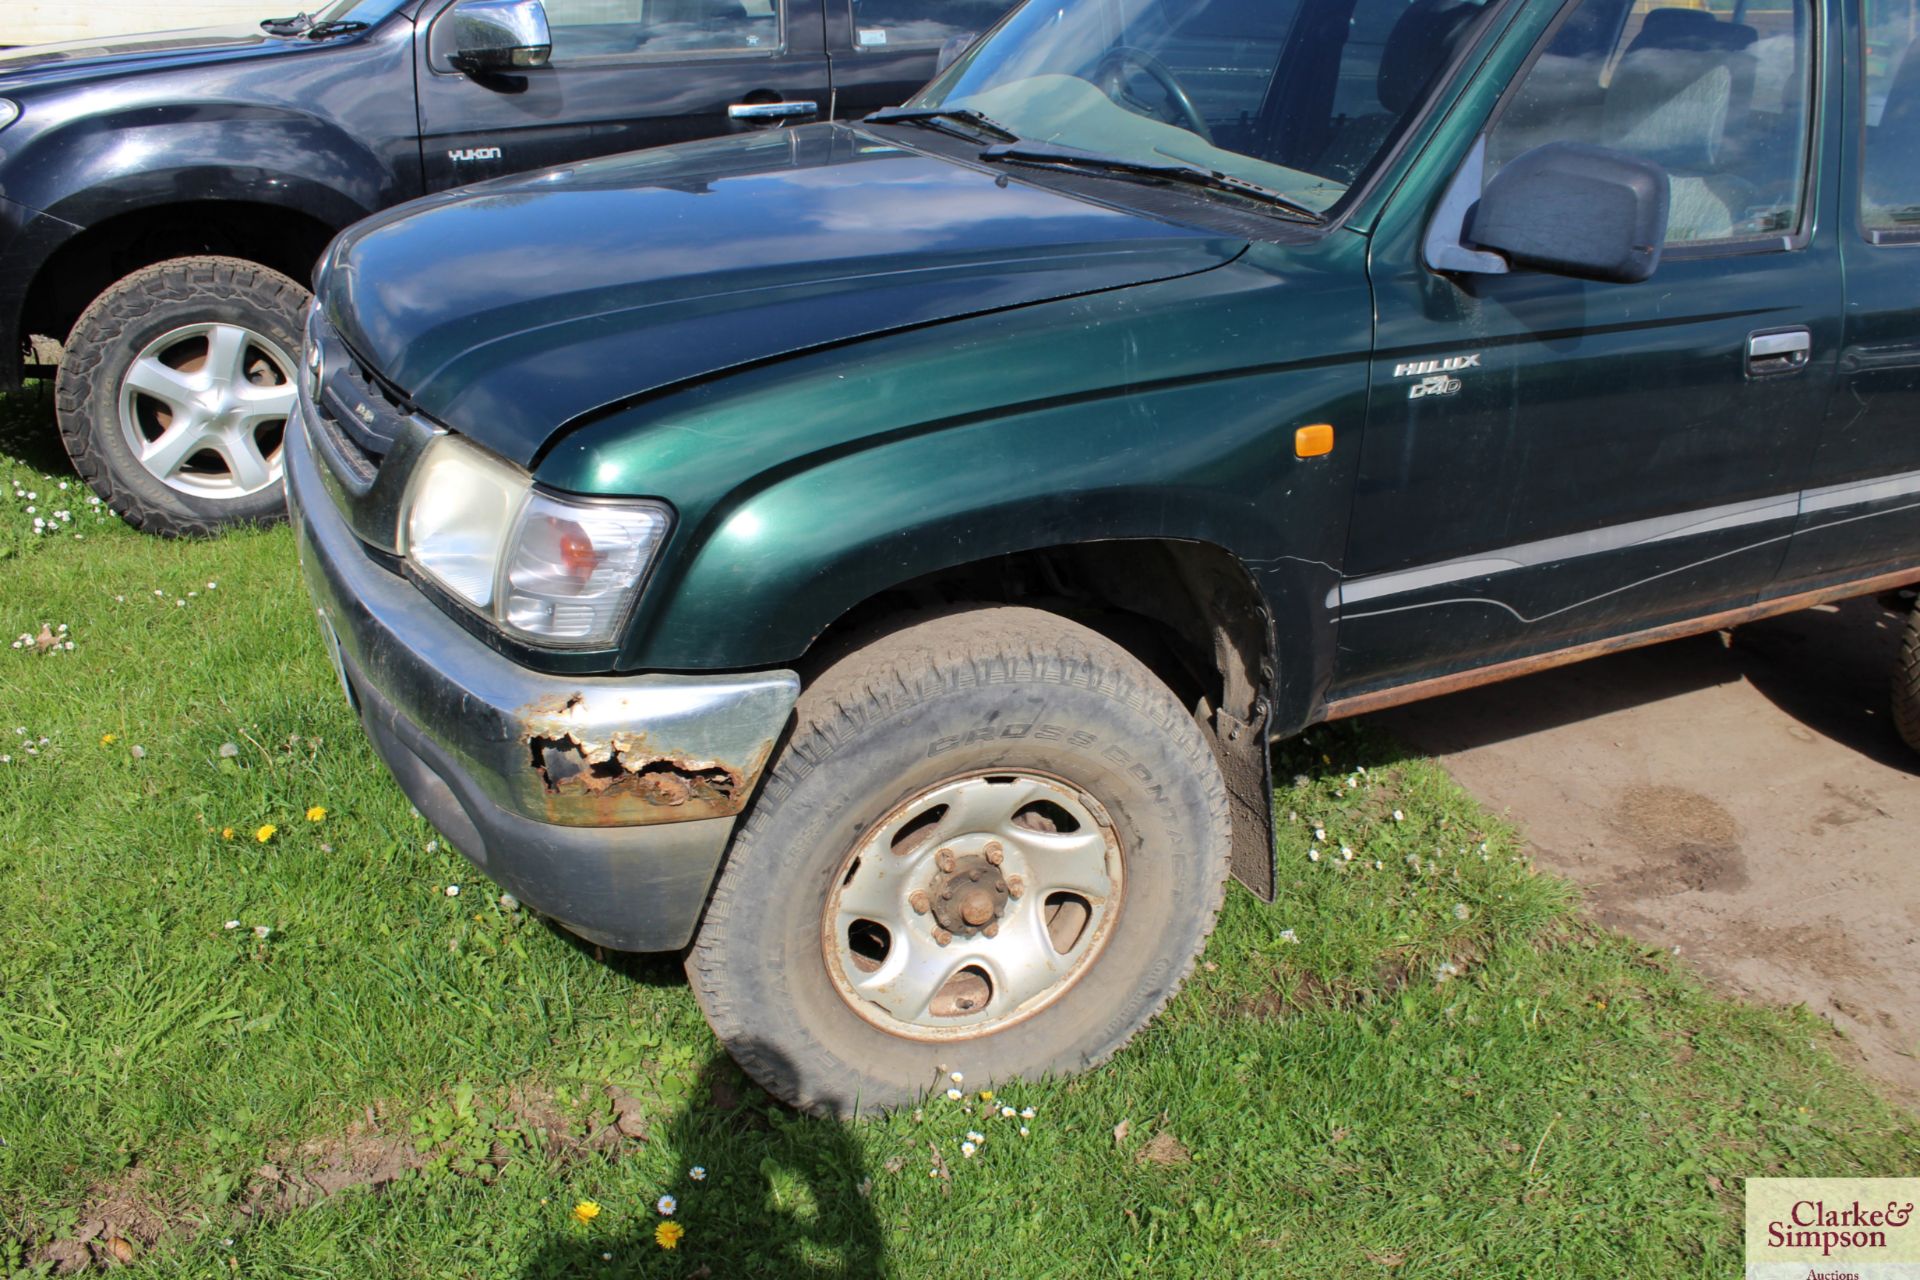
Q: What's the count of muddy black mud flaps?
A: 1